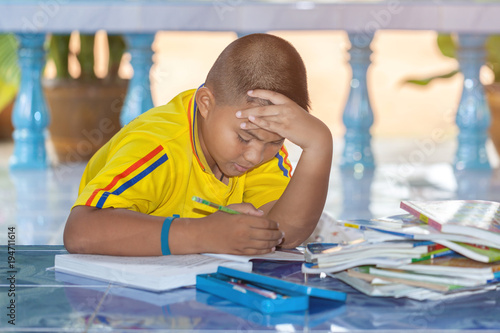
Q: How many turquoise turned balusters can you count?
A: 4